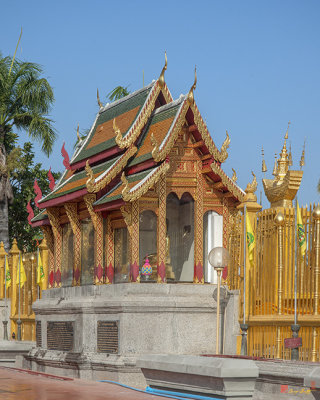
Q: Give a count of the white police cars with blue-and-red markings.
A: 0